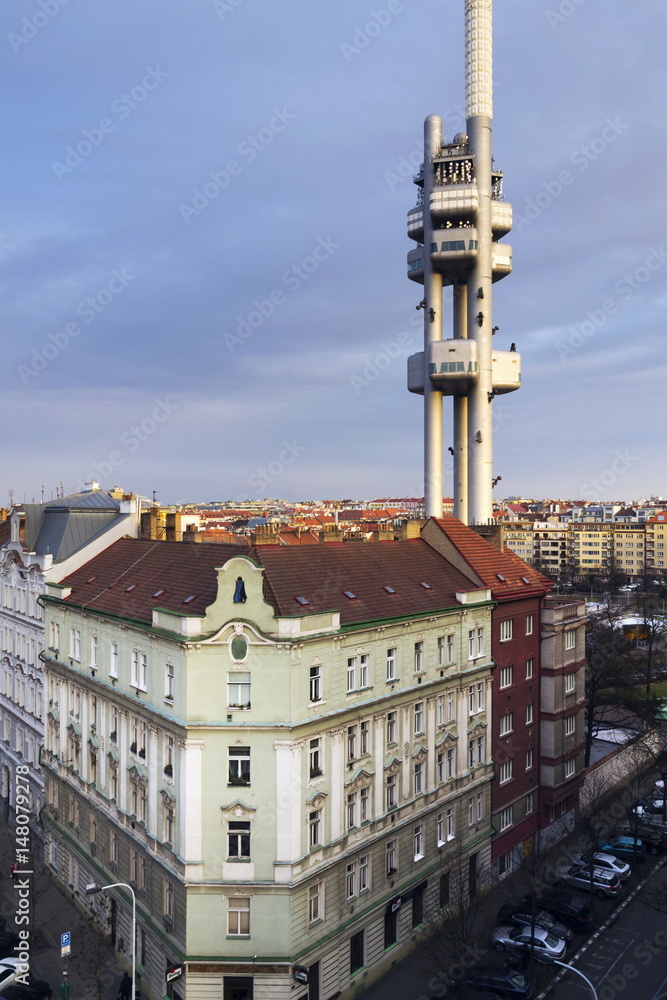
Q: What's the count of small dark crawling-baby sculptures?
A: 10